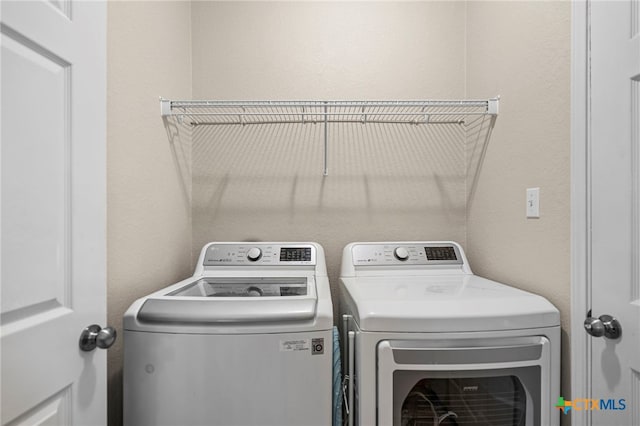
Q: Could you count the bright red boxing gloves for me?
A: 0